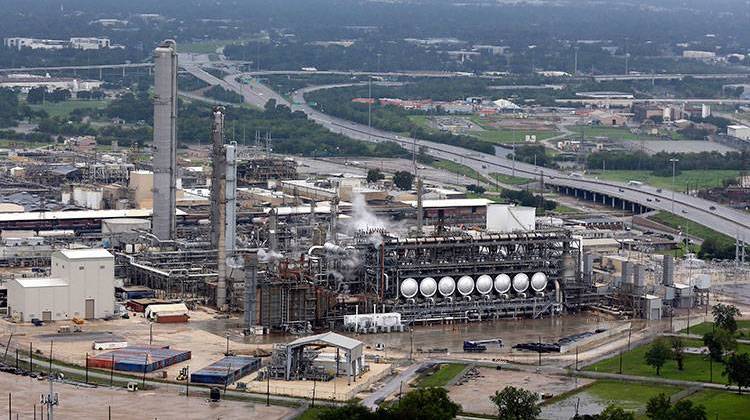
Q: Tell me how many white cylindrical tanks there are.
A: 8